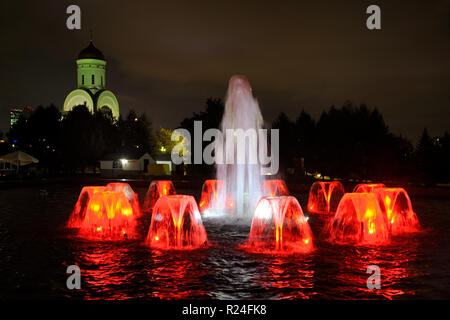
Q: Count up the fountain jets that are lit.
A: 13